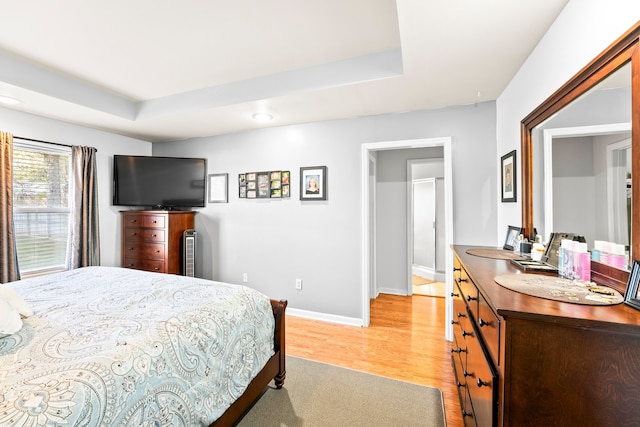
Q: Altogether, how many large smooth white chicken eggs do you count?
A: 0